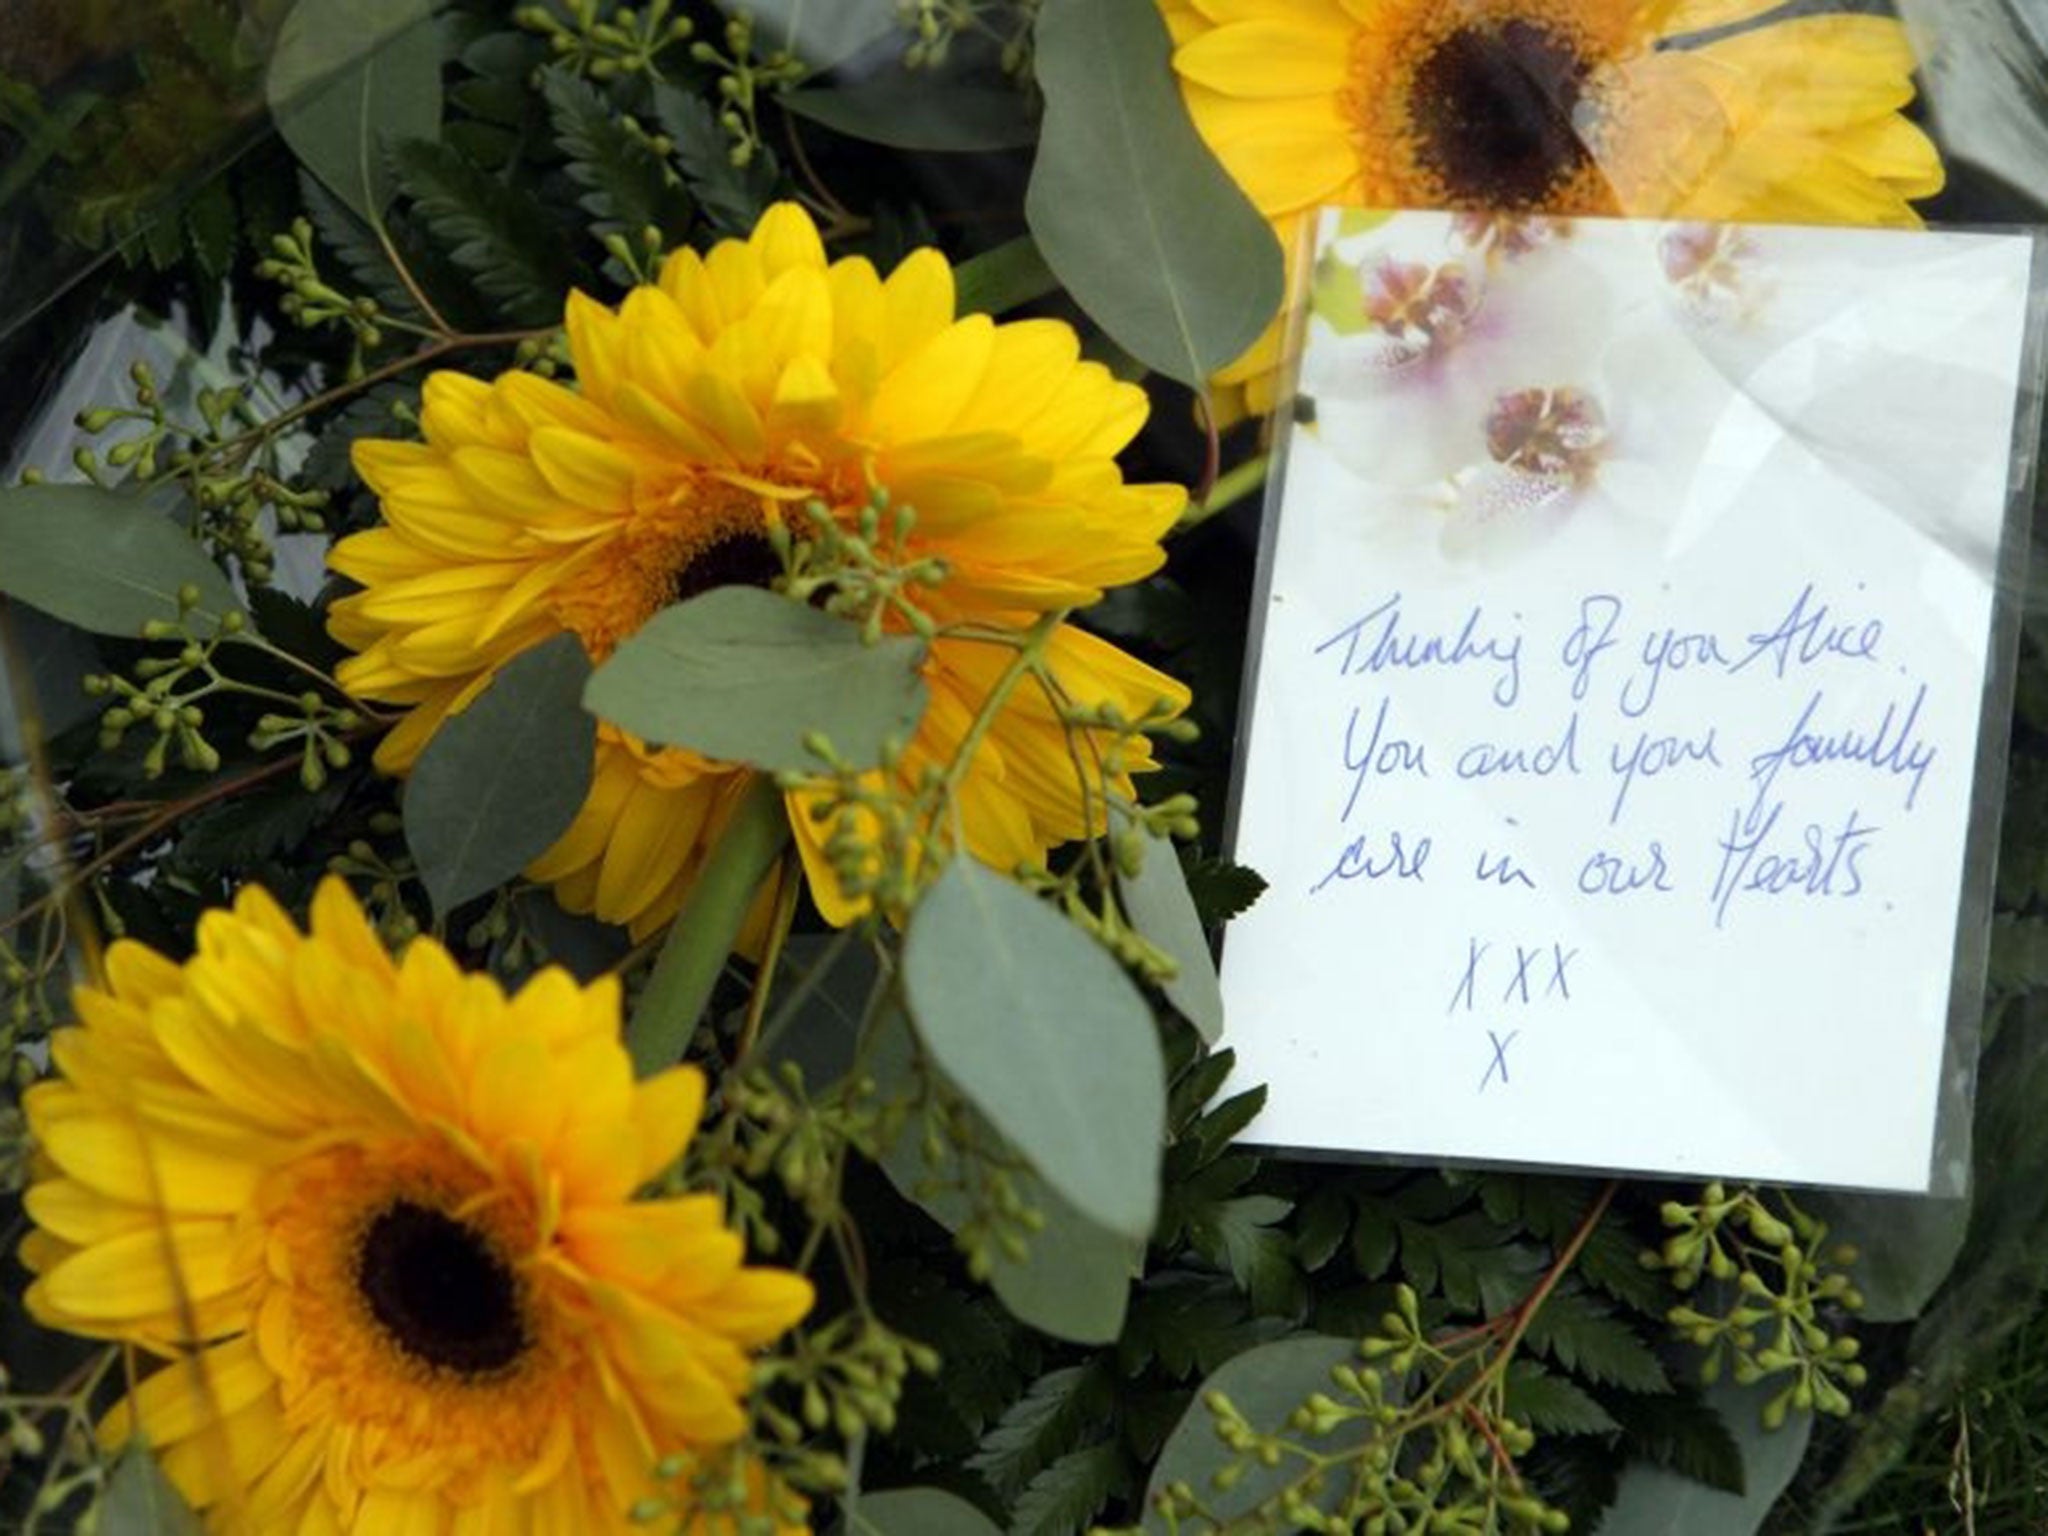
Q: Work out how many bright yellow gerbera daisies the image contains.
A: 3